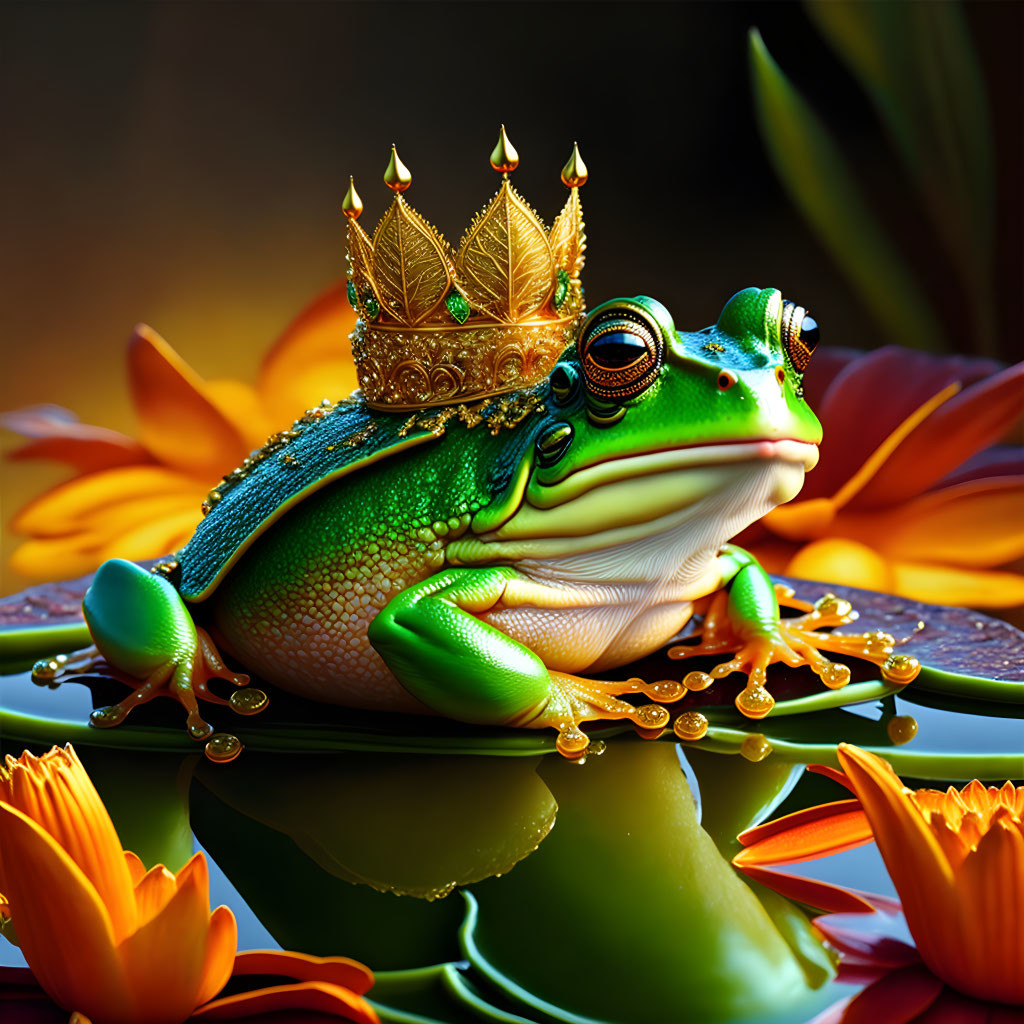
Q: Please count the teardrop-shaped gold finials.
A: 4